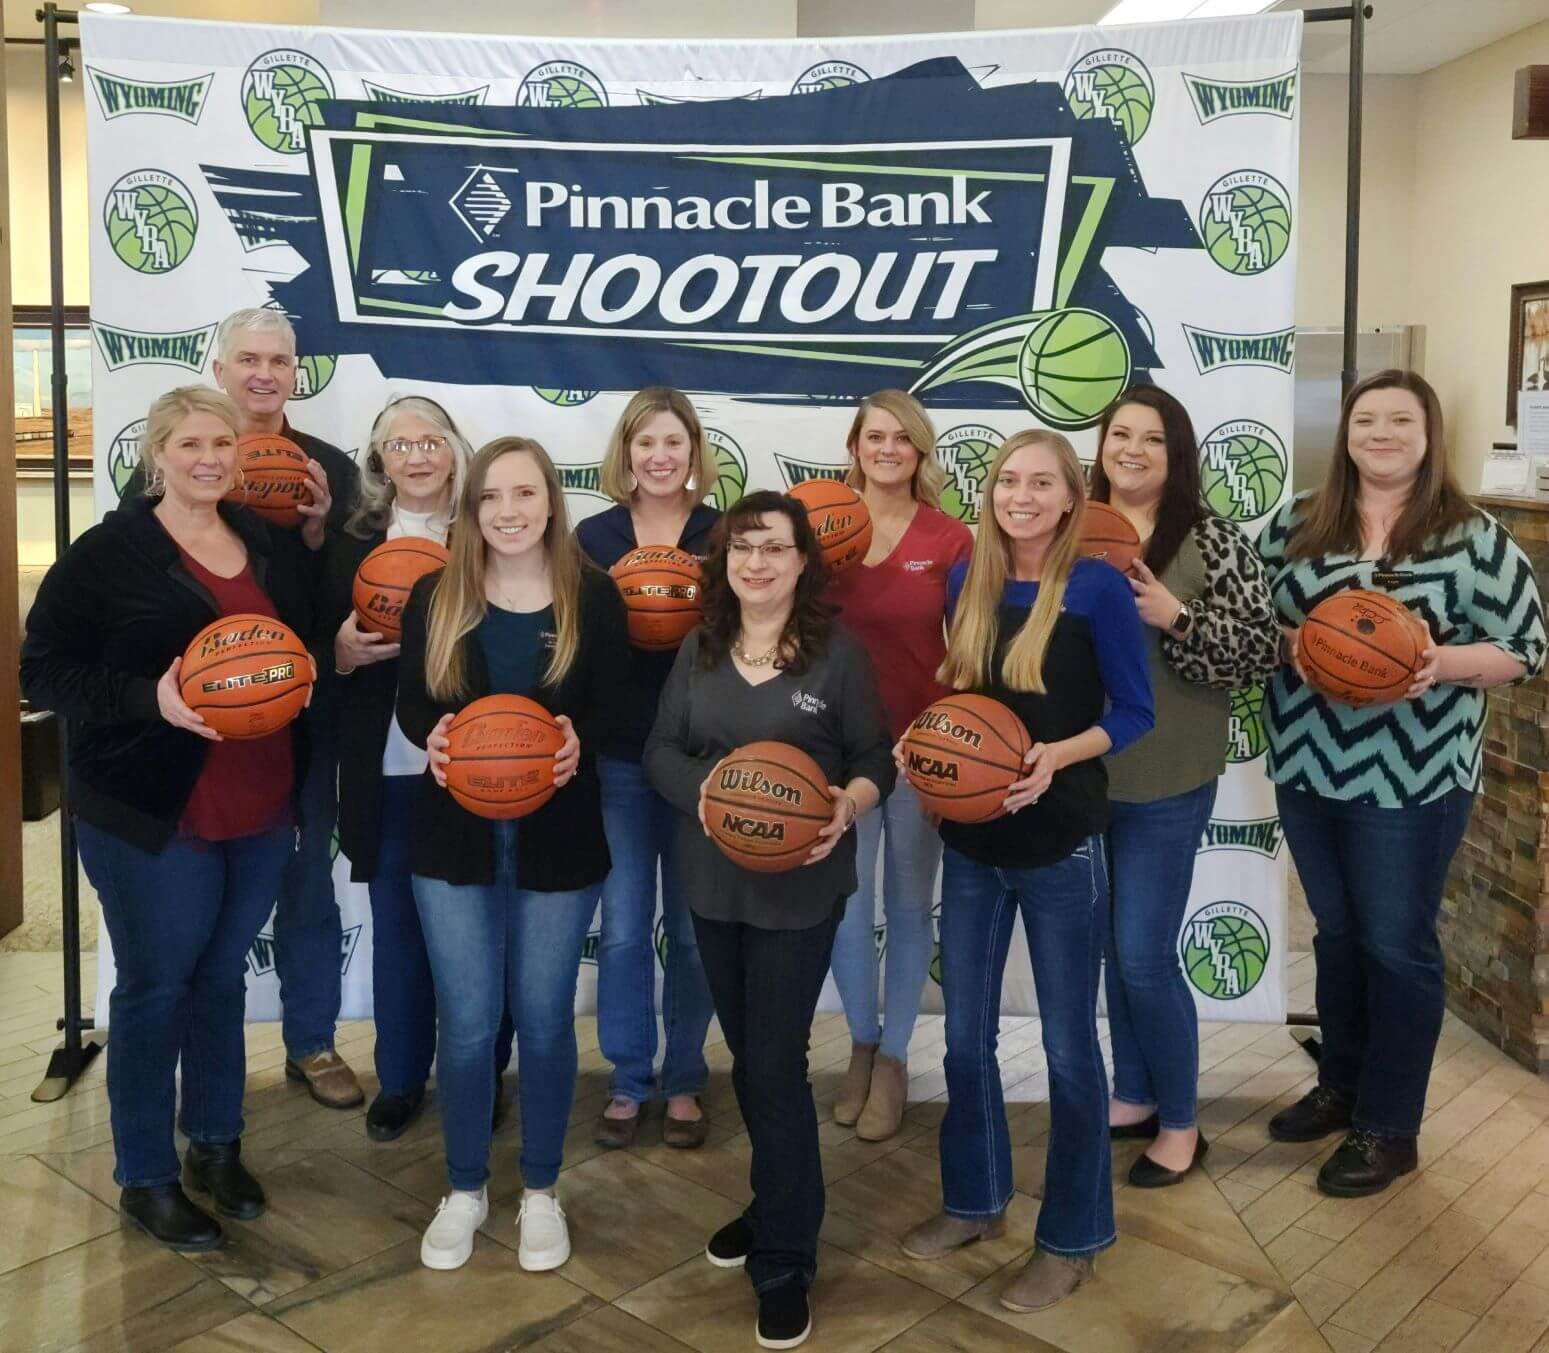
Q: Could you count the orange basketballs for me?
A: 10